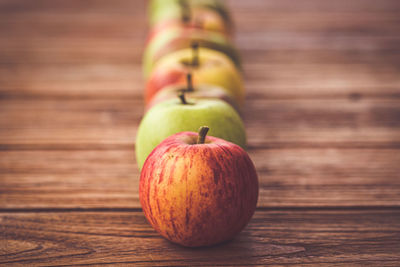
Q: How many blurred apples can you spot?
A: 6